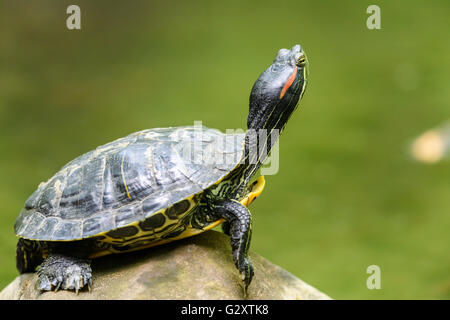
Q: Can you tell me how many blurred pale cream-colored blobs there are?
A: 1